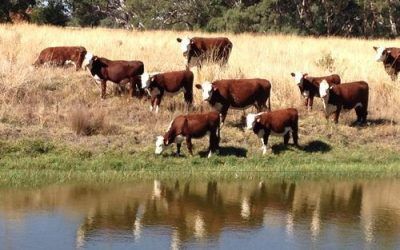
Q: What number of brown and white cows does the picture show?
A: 10